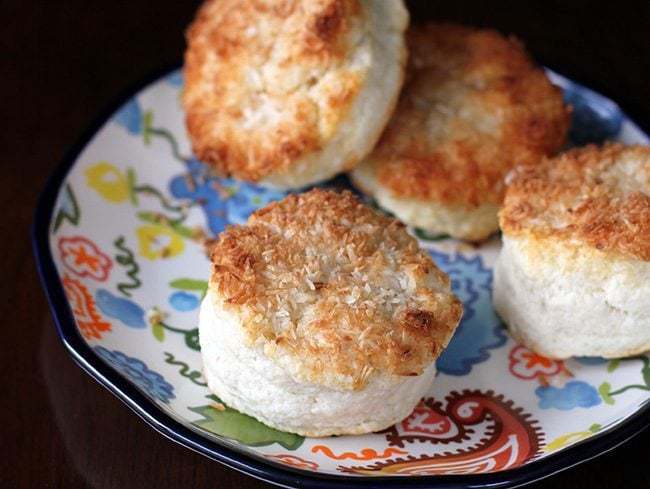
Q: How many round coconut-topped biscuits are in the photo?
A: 4